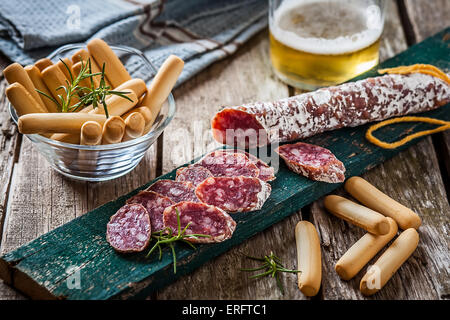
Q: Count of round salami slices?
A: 9